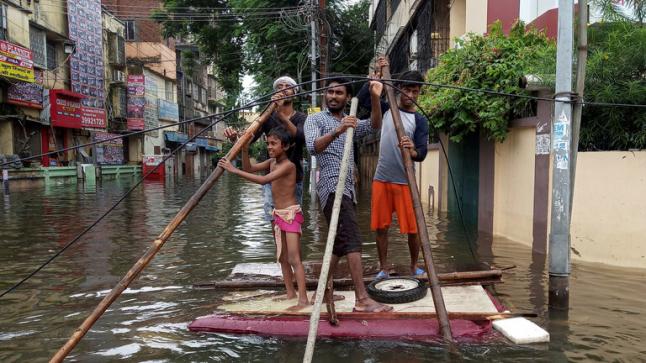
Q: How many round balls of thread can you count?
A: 0